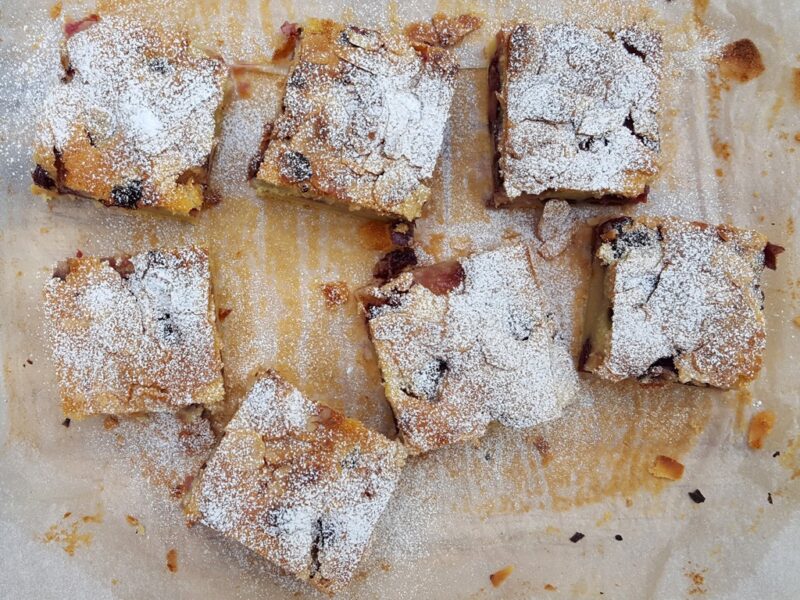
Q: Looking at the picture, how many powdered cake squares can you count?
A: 7